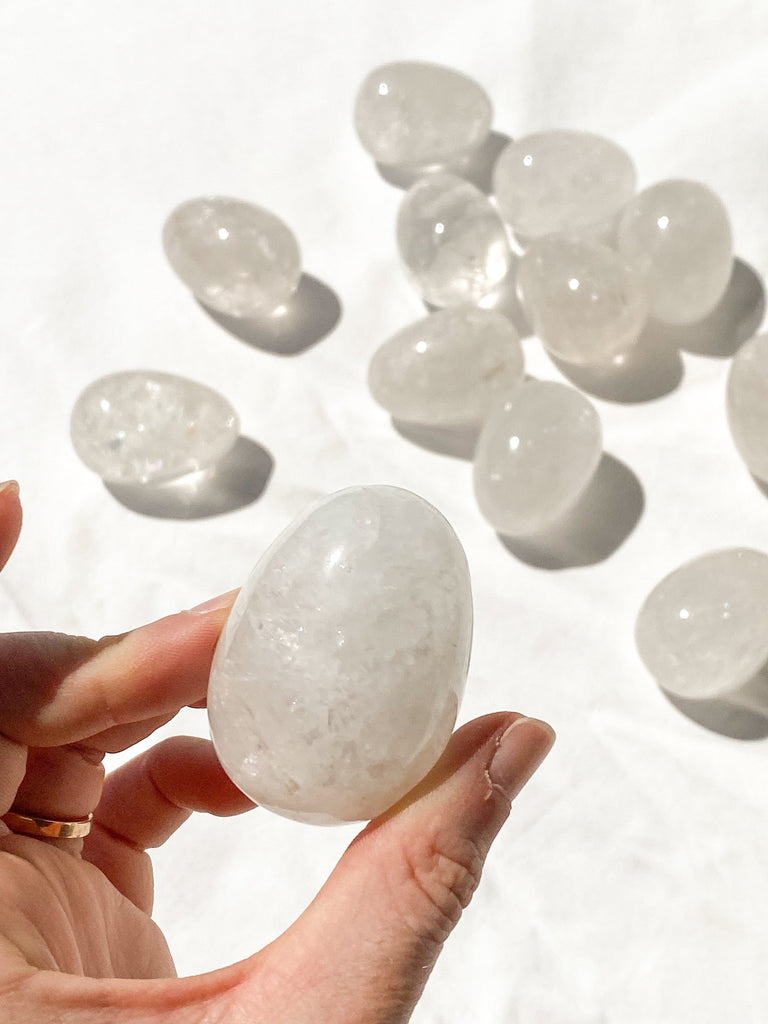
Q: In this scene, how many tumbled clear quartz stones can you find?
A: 12